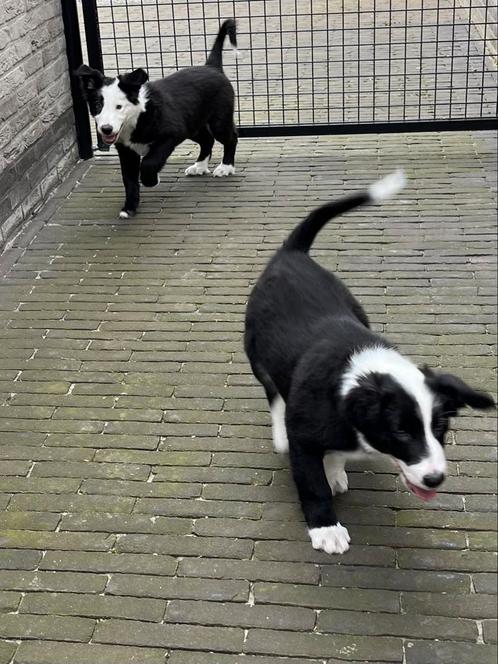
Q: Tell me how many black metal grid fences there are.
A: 1